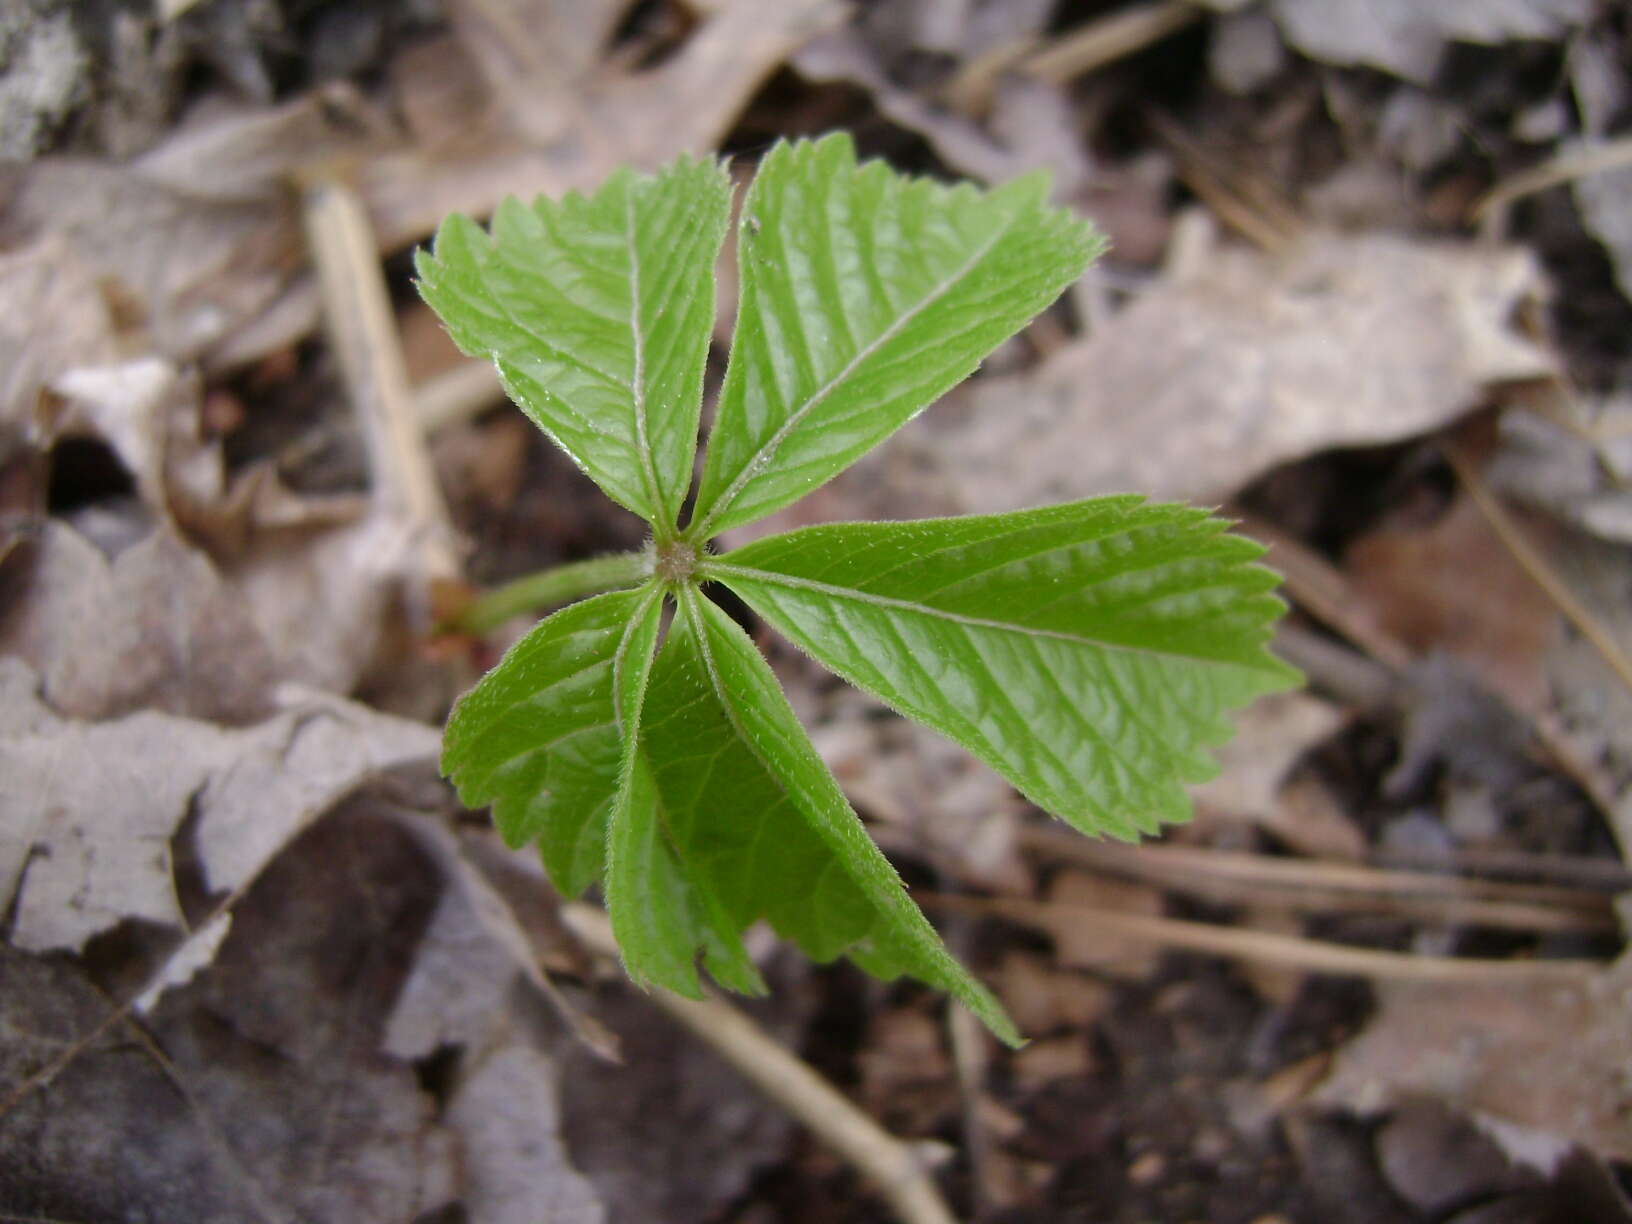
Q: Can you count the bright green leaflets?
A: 5